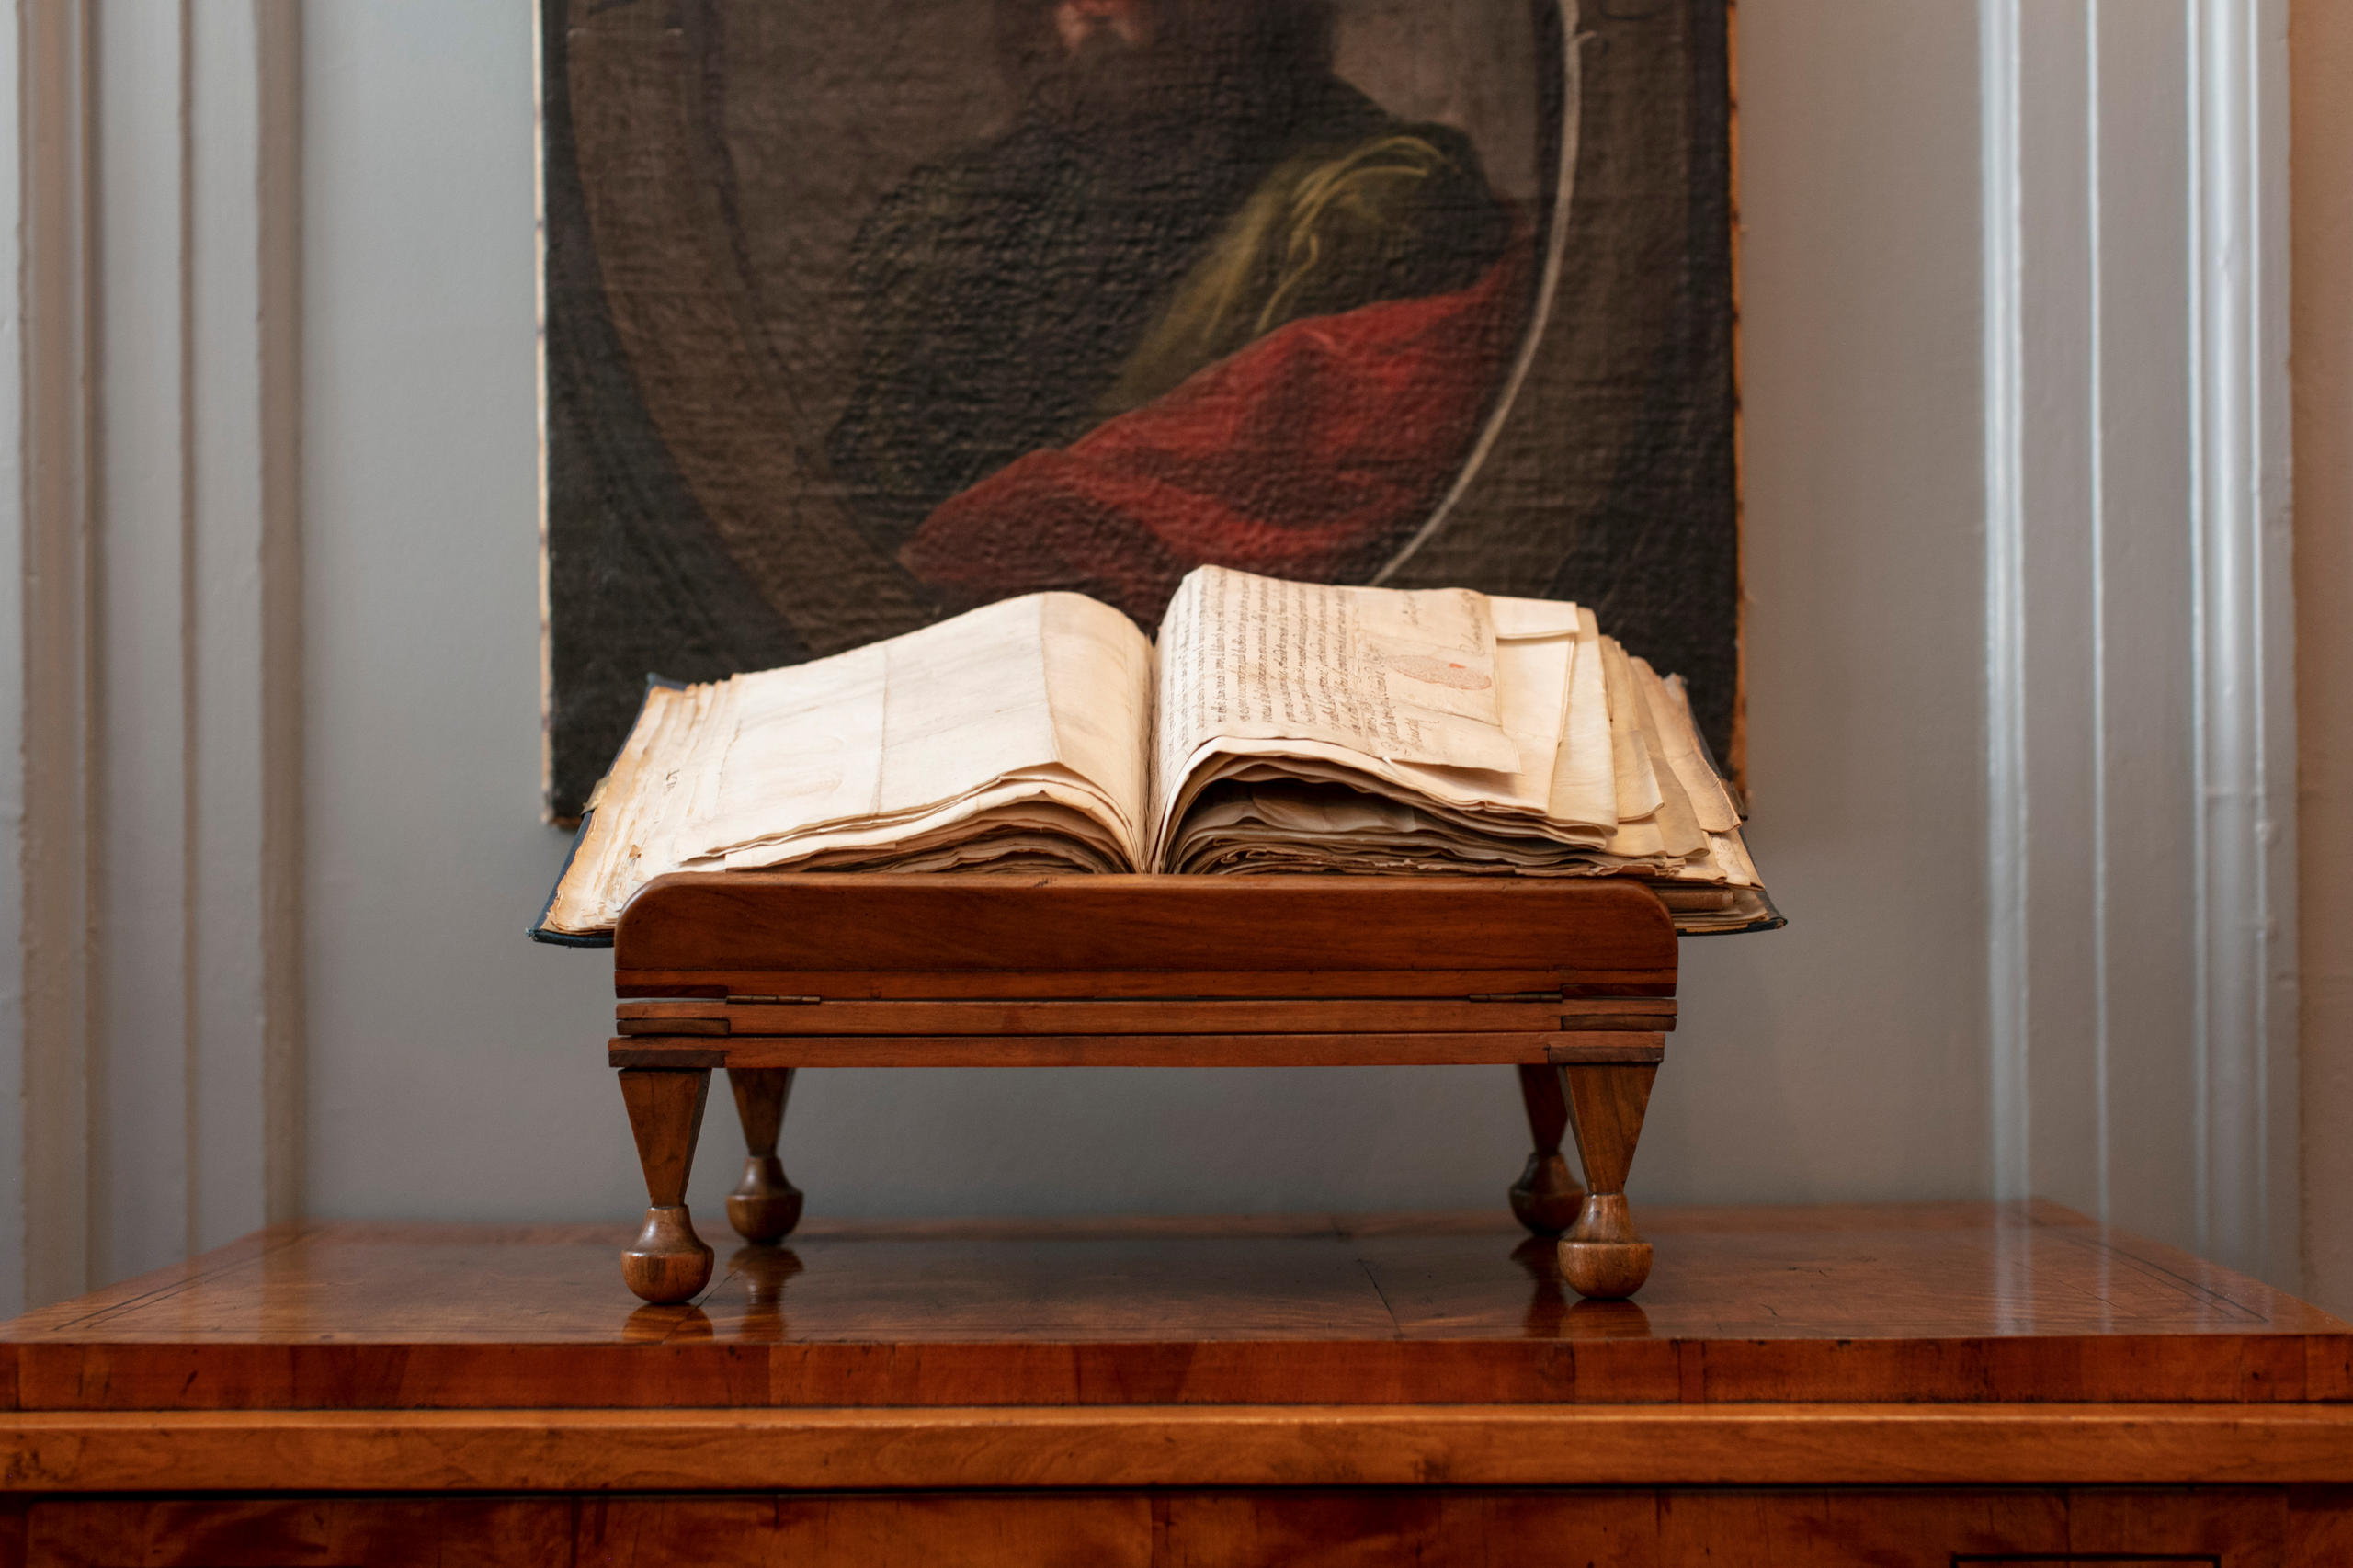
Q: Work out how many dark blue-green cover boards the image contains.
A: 2